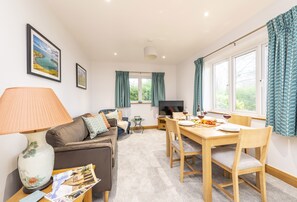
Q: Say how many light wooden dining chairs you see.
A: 4